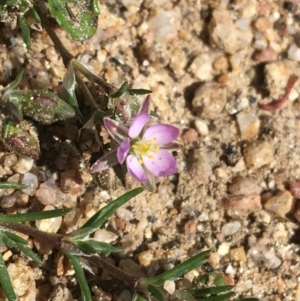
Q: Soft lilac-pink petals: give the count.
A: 5